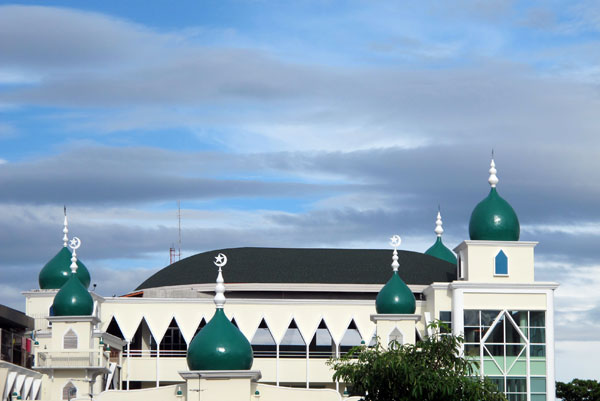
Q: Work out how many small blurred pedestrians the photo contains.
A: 0